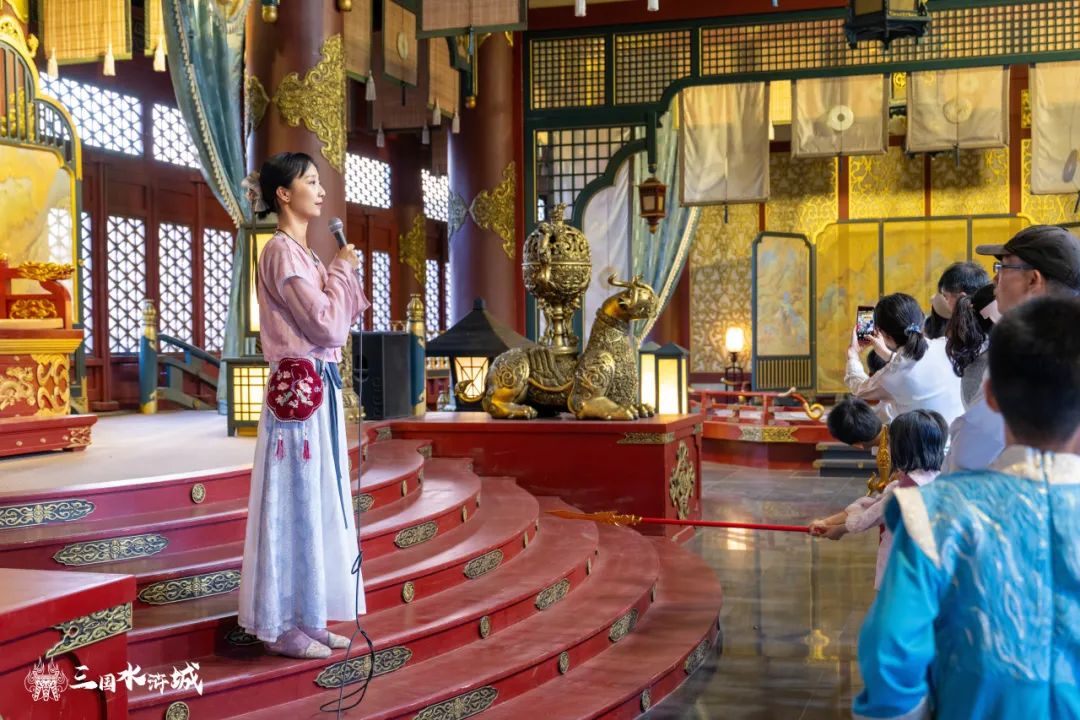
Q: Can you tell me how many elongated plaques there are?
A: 12